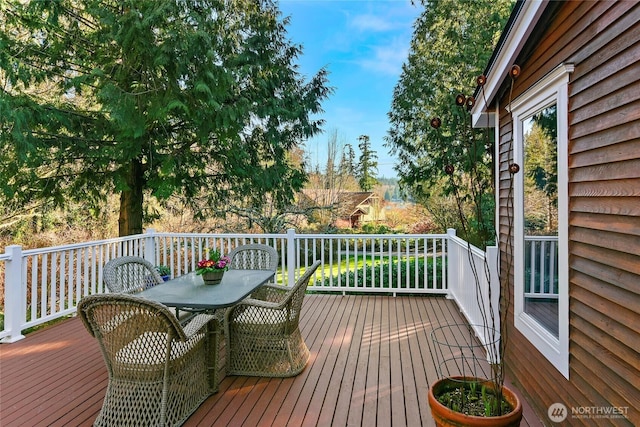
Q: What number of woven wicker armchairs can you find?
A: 4